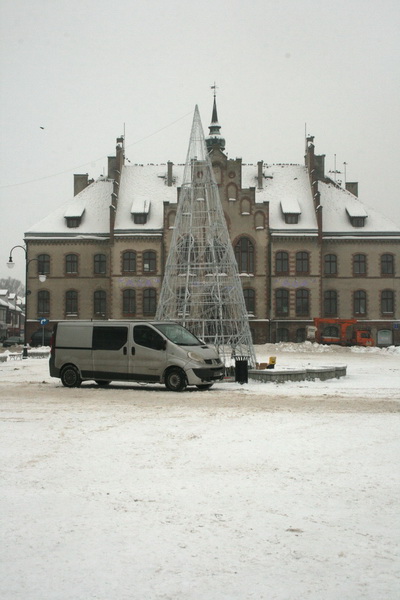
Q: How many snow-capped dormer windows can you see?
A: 4